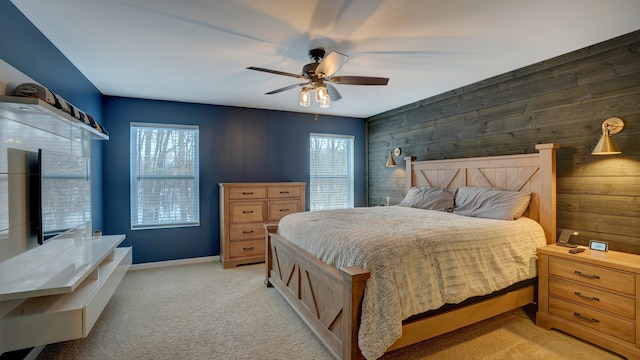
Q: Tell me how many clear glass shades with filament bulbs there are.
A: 3